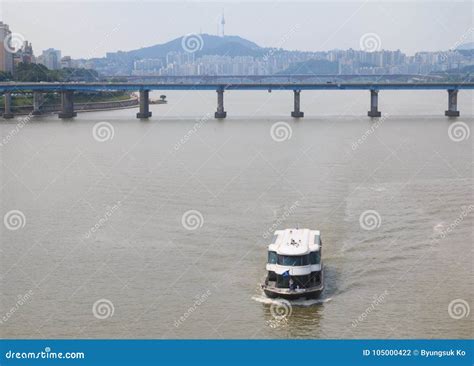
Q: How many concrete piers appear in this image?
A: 8